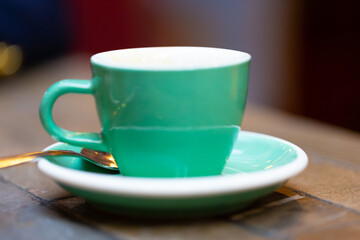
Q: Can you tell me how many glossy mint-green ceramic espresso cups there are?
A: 1